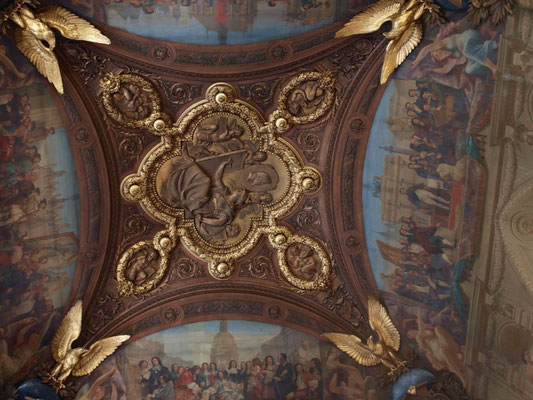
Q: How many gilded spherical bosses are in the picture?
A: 8